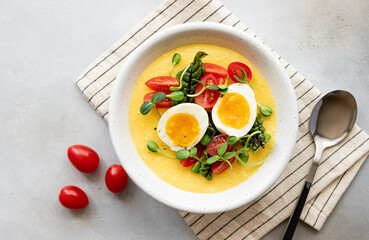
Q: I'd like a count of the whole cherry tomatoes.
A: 3